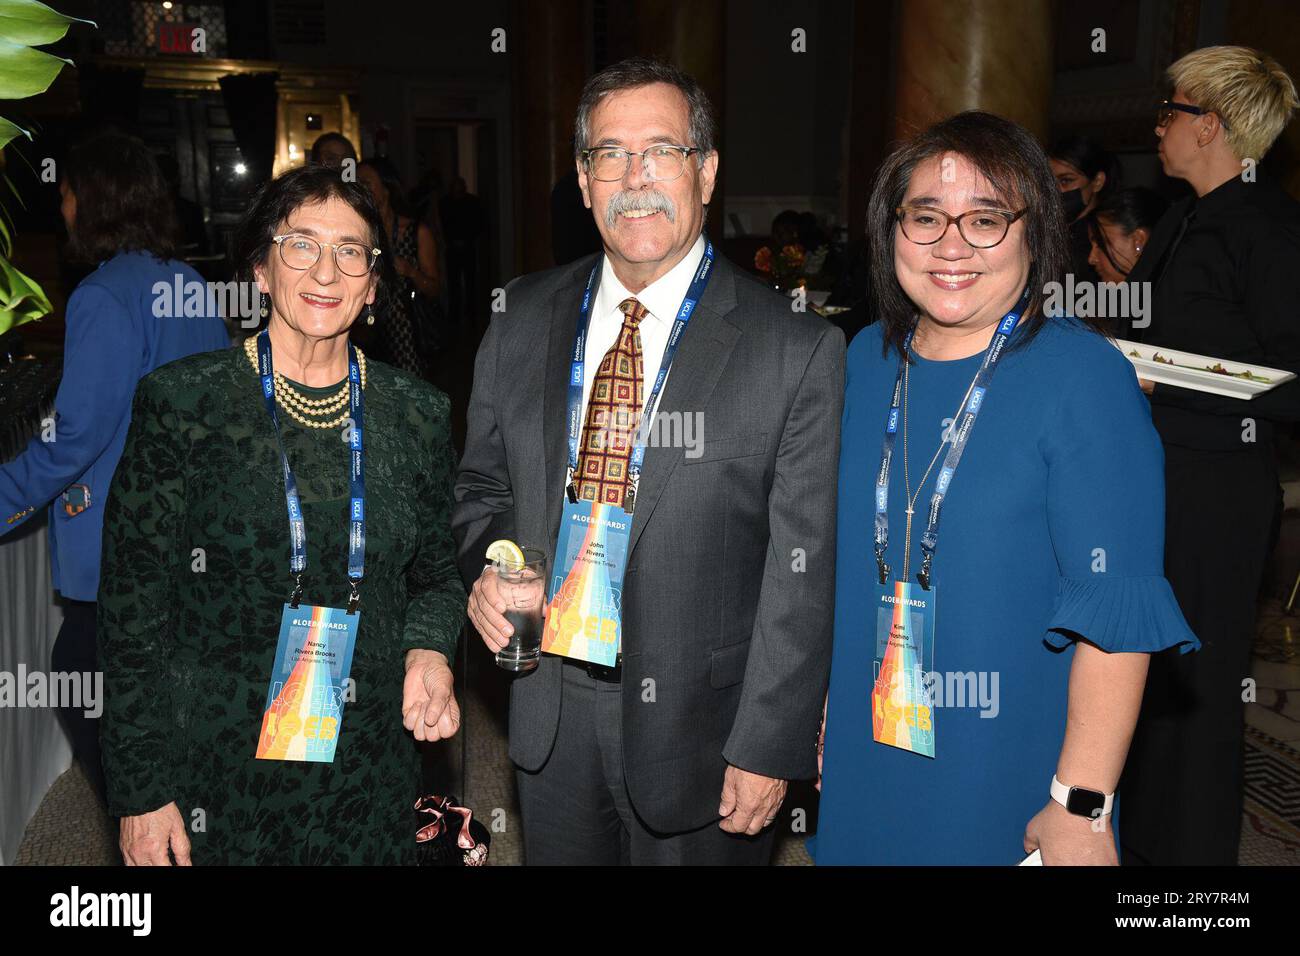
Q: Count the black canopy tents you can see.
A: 0